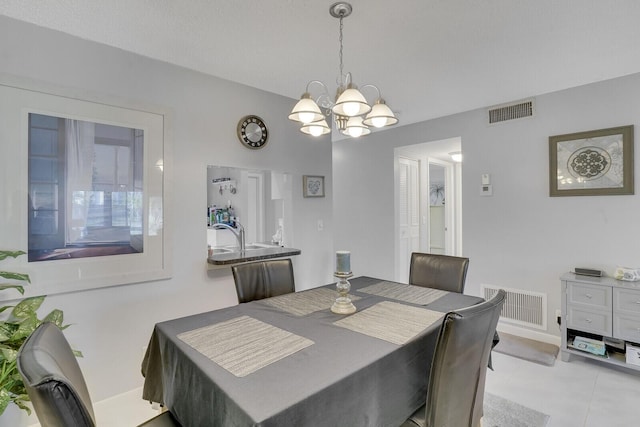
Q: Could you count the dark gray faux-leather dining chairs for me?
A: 4